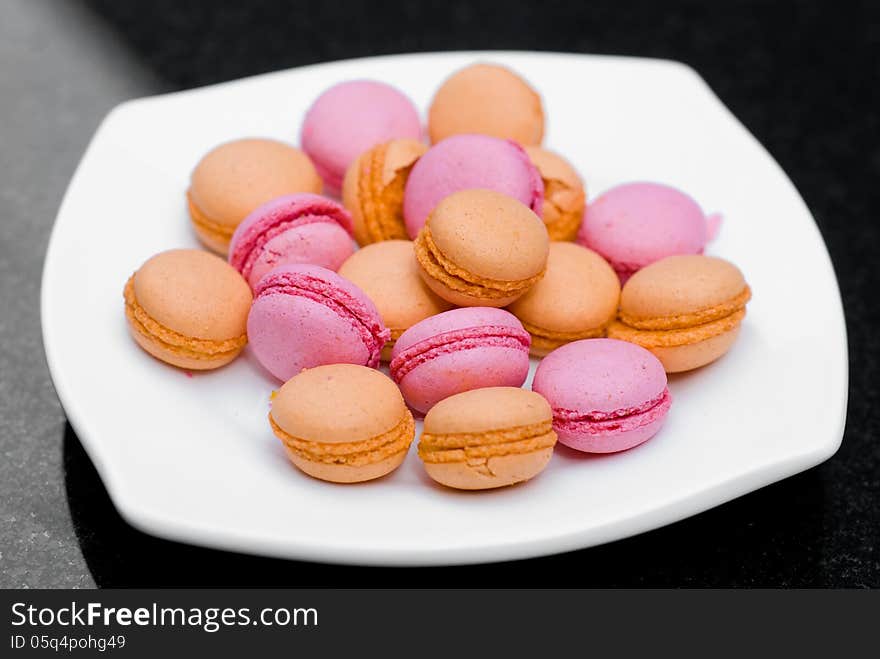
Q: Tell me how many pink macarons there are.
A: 7